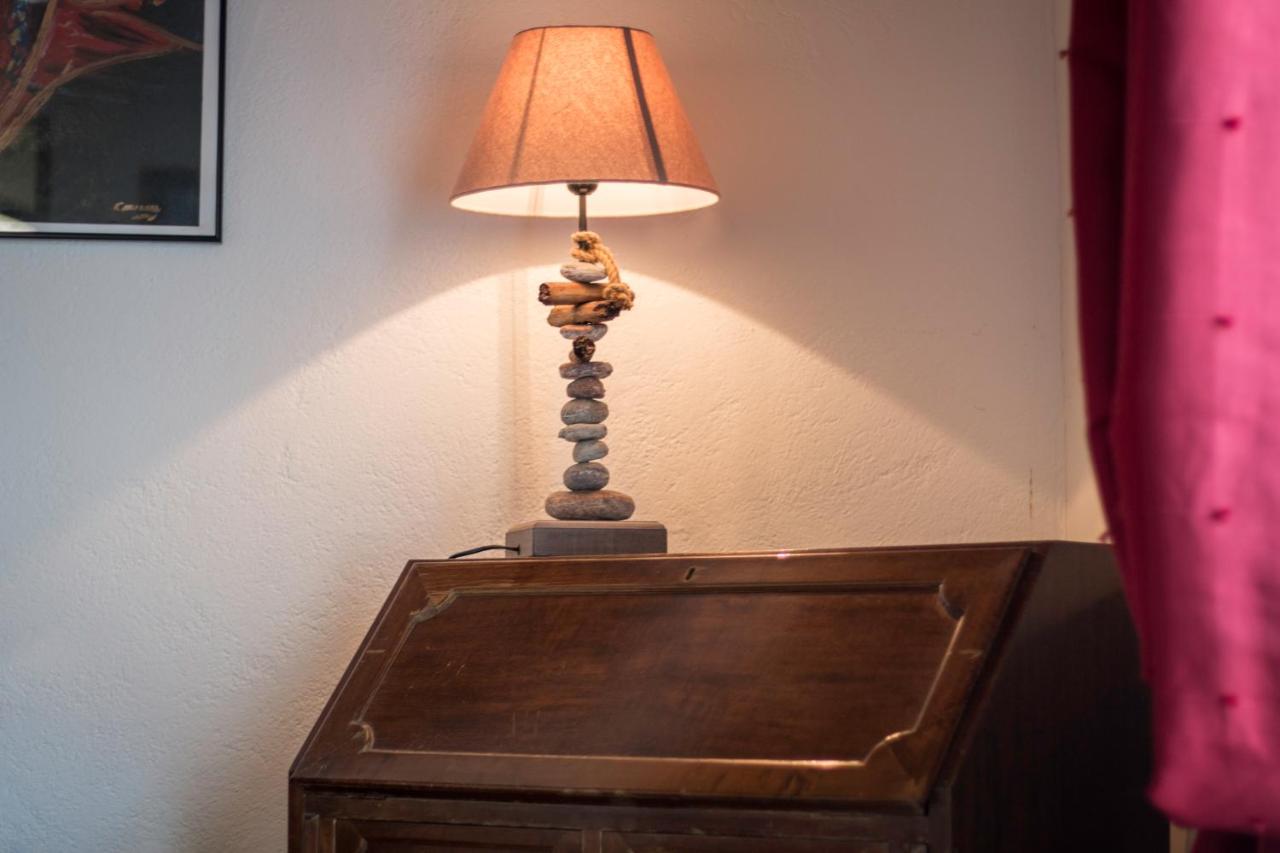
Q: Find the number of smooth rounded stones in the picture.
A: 9